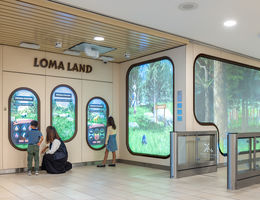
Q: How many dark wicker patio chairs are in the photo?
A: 0